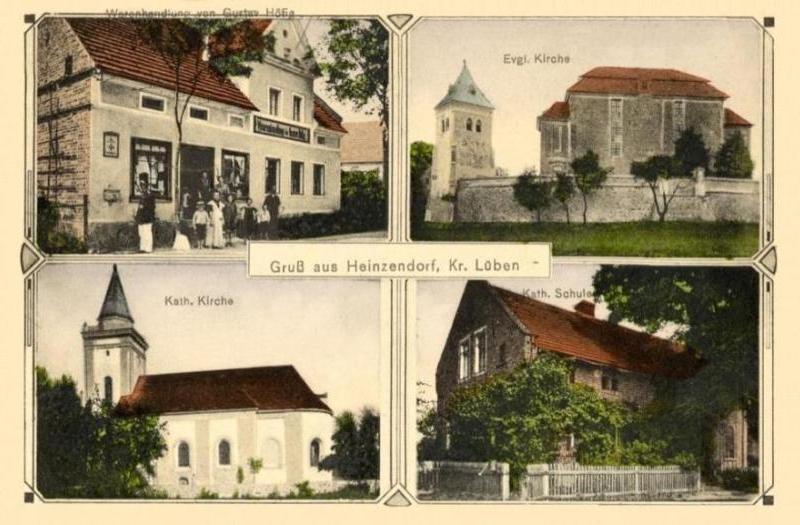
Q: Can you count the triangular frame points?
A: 4